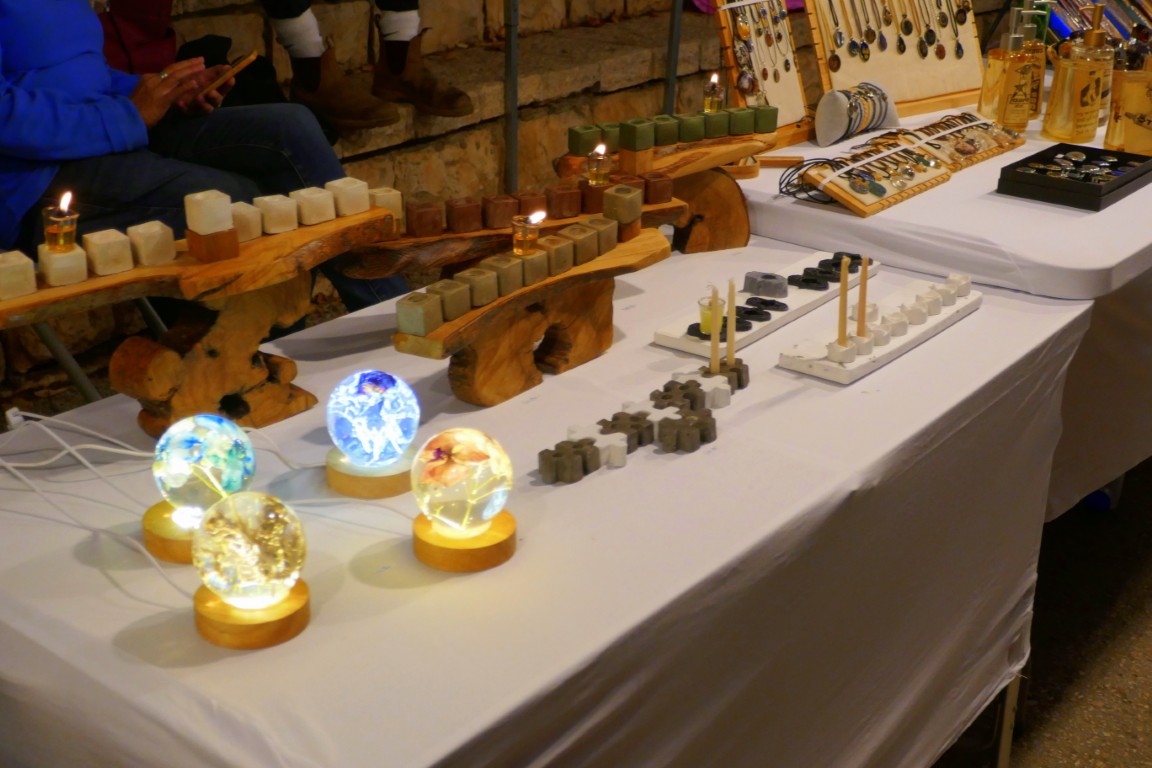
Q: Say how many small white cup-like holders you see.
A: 9